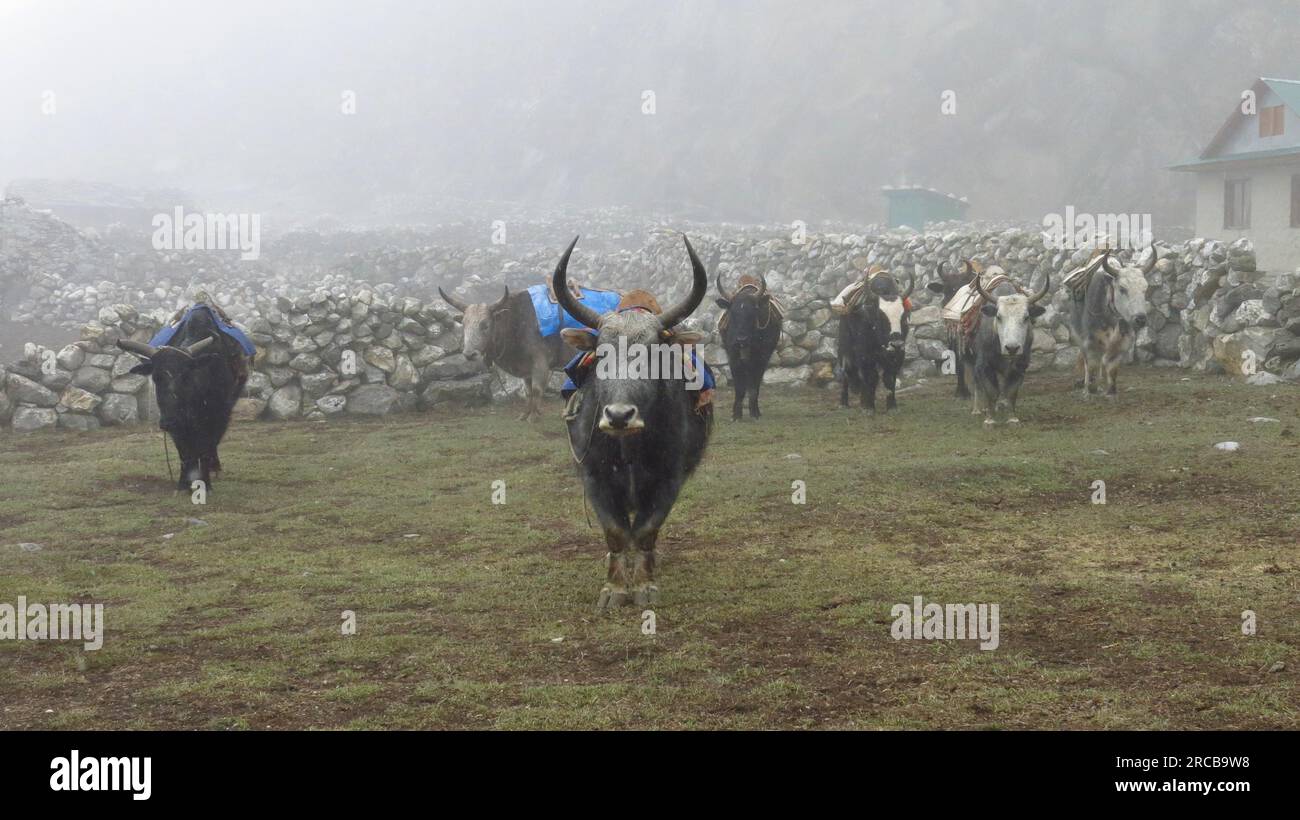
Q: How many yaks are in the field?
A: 8